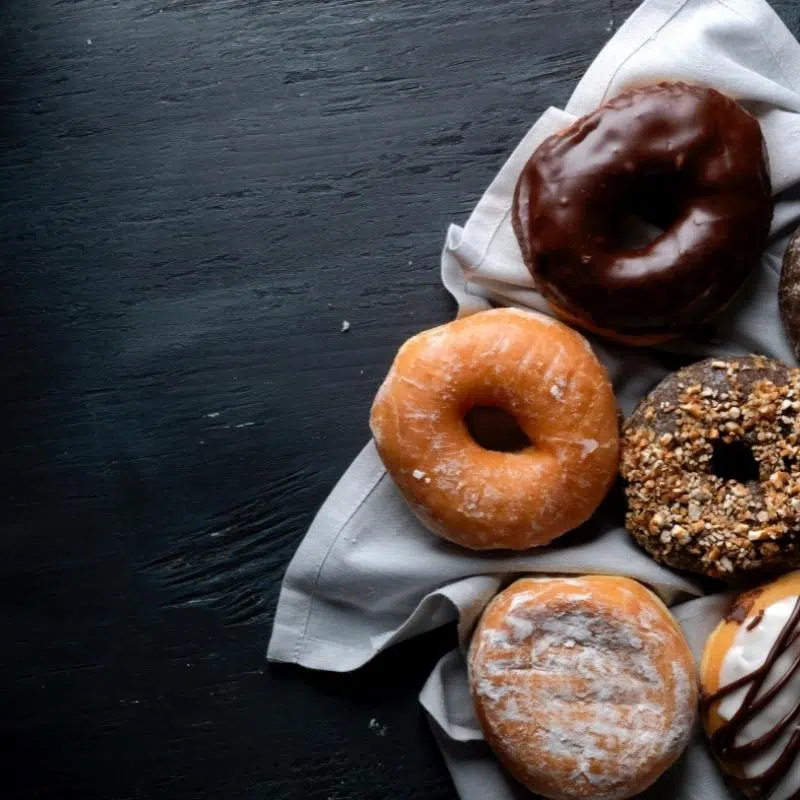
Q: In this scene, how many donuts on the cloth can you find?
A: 6